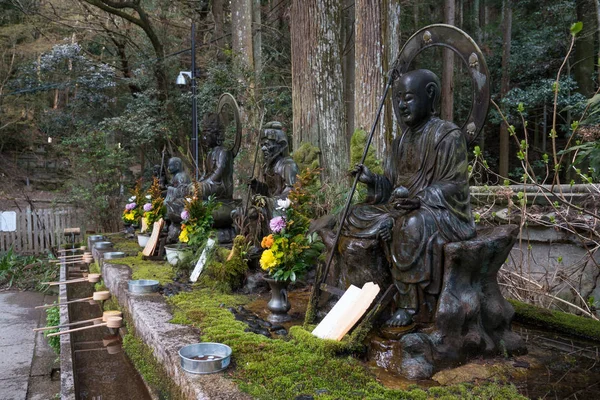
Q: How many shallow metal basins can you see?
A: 5